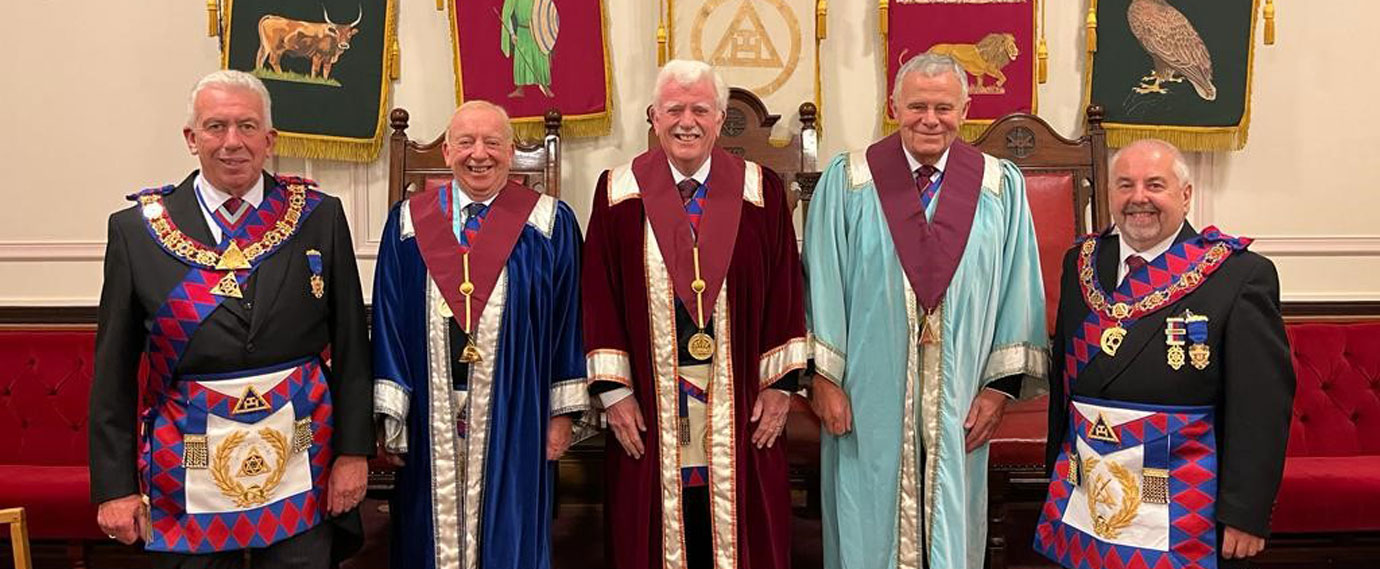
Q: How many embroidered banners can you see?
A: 5